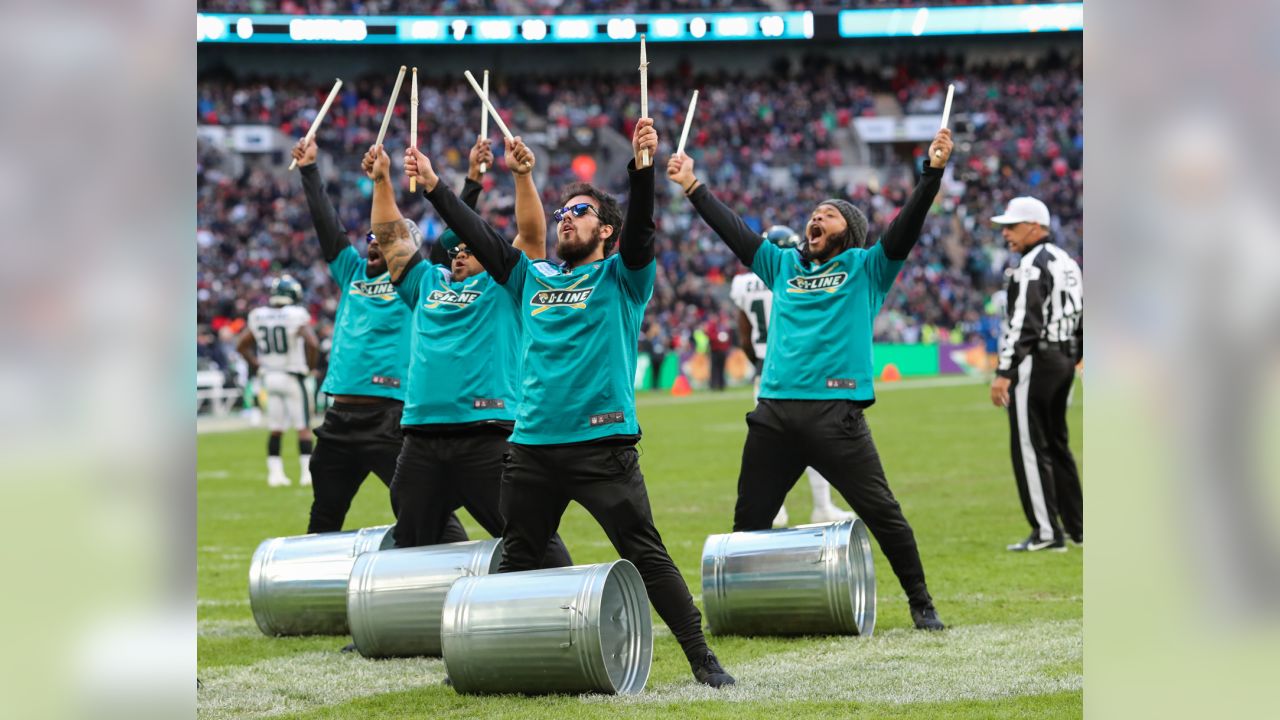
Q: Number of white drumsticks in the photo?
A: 8